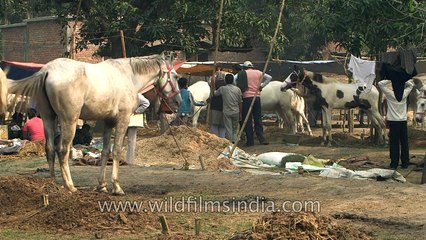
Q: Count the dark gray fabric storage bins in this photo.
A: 0